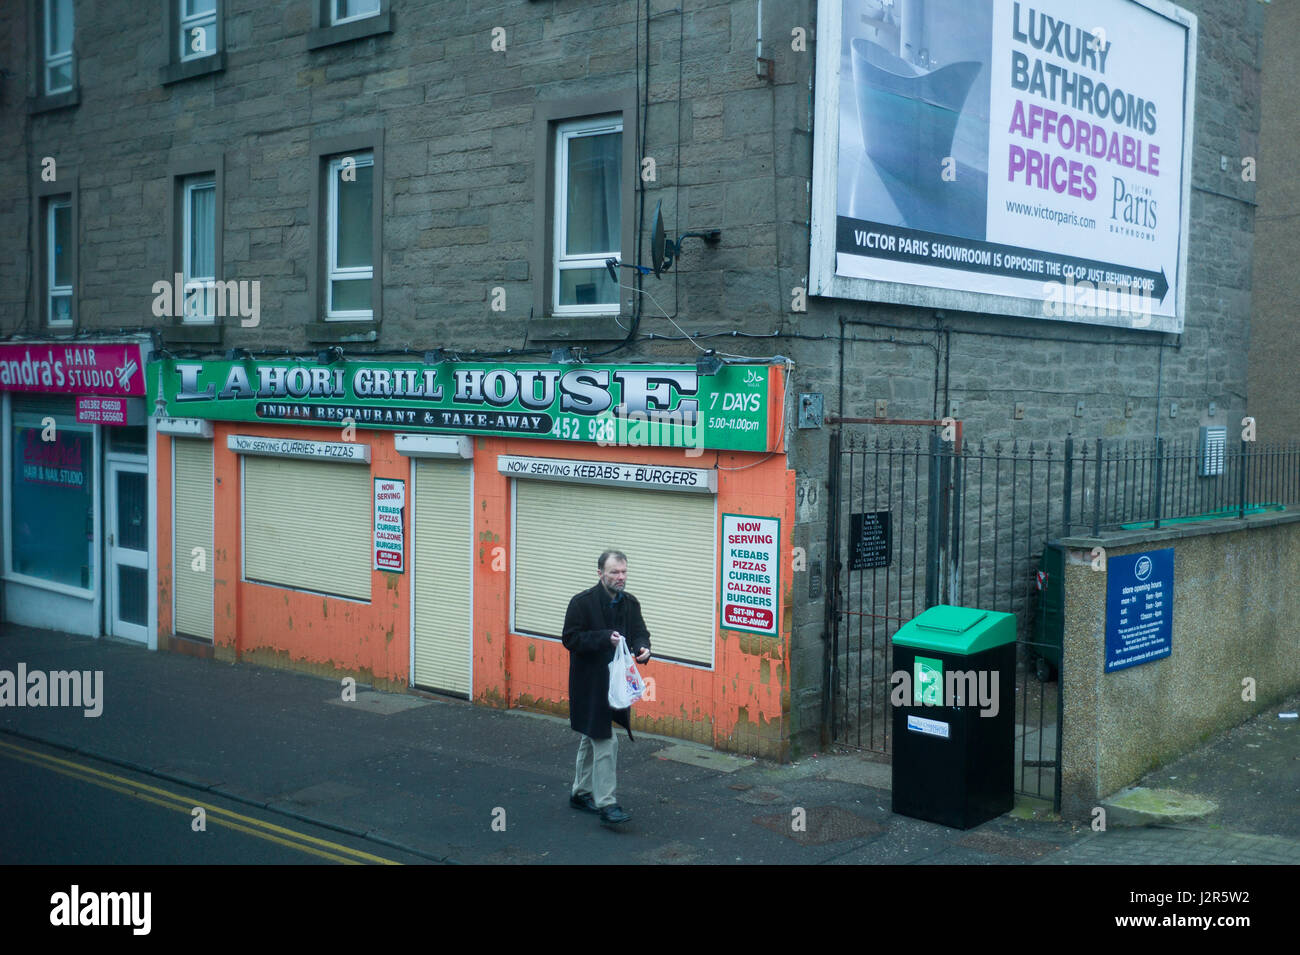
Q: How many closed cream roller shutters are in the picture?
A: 4